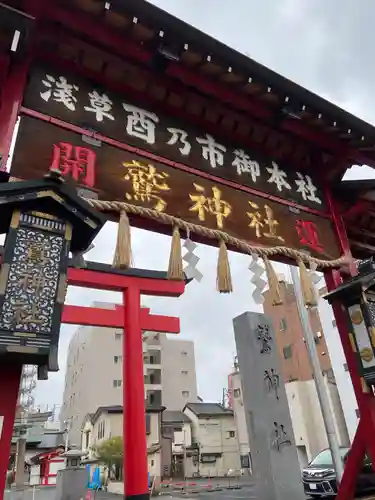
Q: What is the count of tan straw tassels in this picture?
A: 5